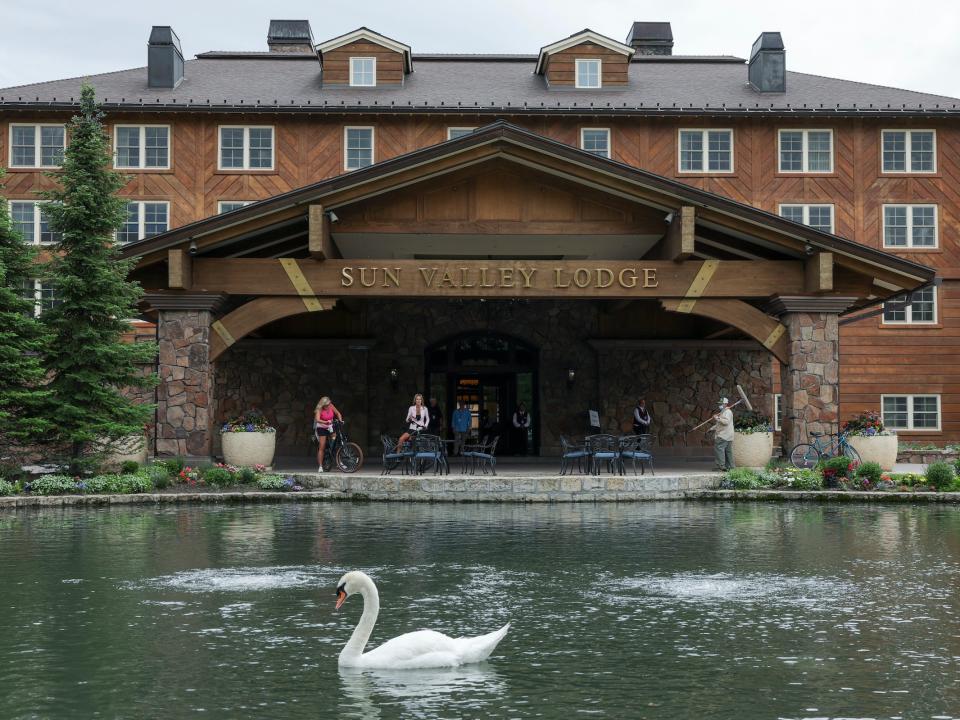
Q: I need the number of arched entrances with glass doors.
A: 1